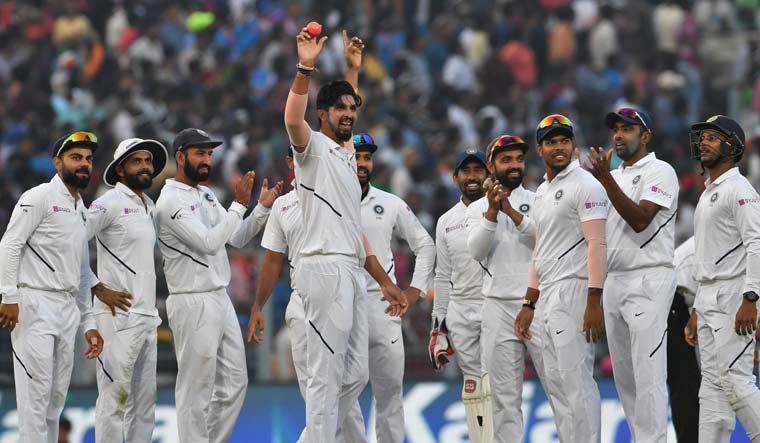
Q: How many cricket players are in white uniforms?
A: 11